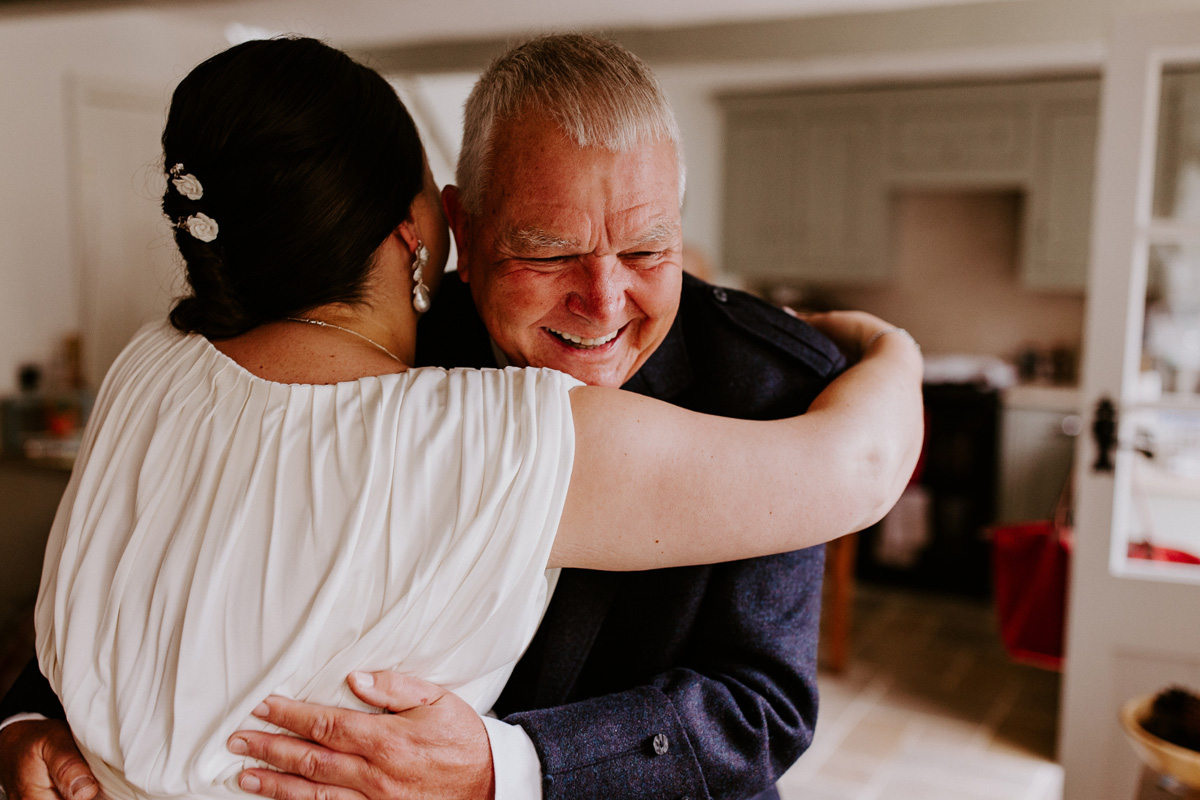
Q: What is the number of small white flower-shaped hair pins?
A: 2